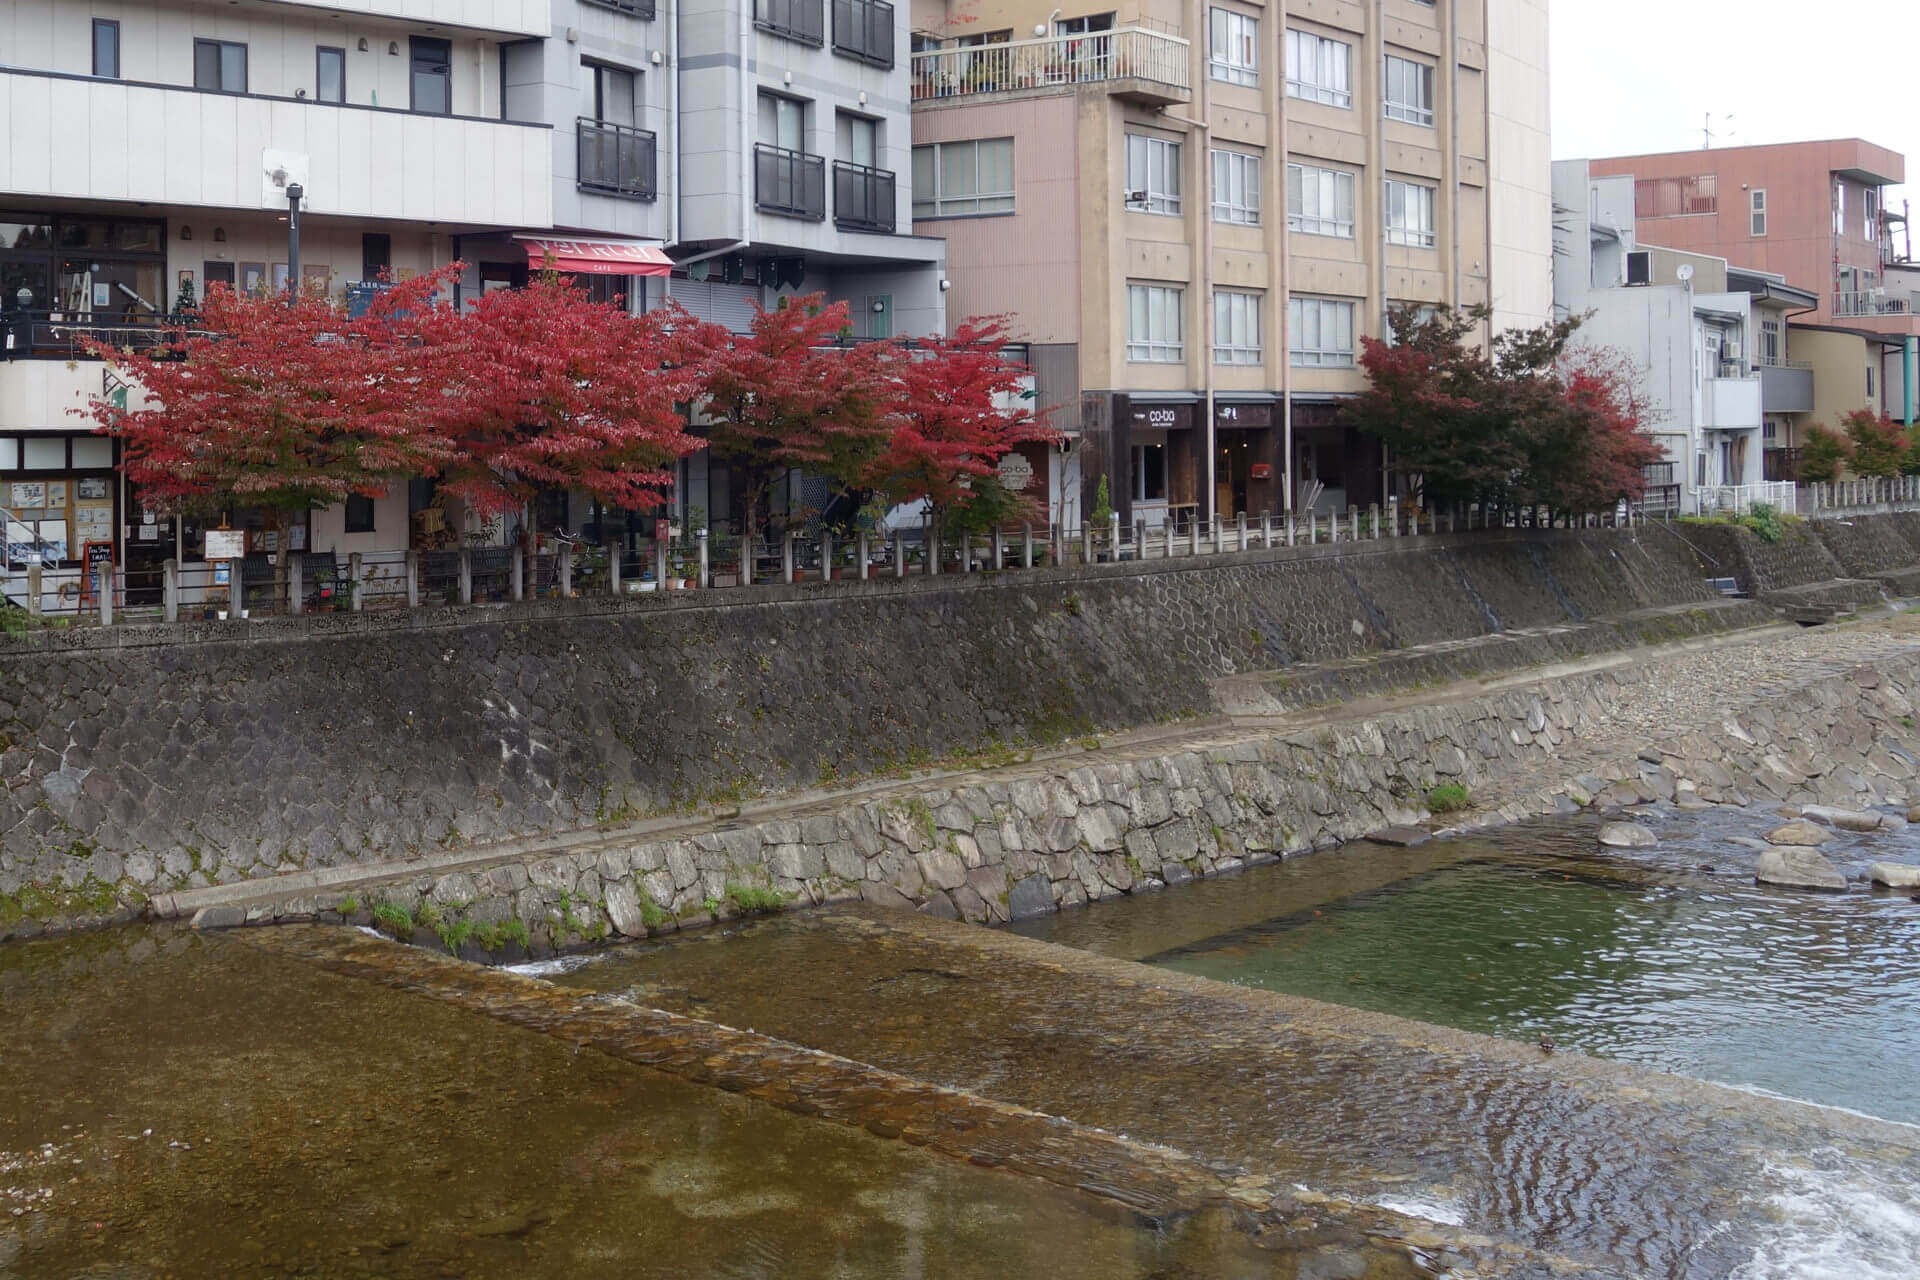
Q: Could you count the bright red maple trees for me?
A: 4